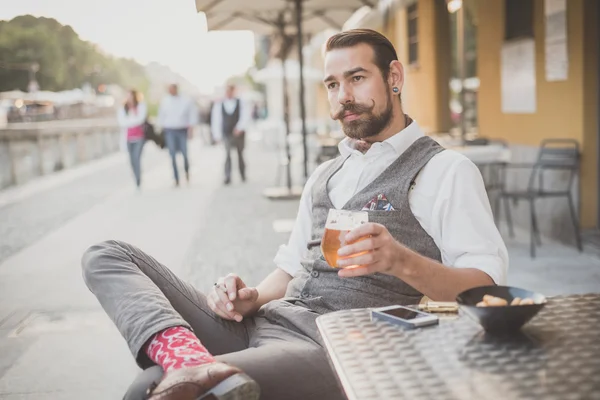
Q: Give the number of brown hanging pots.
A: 0